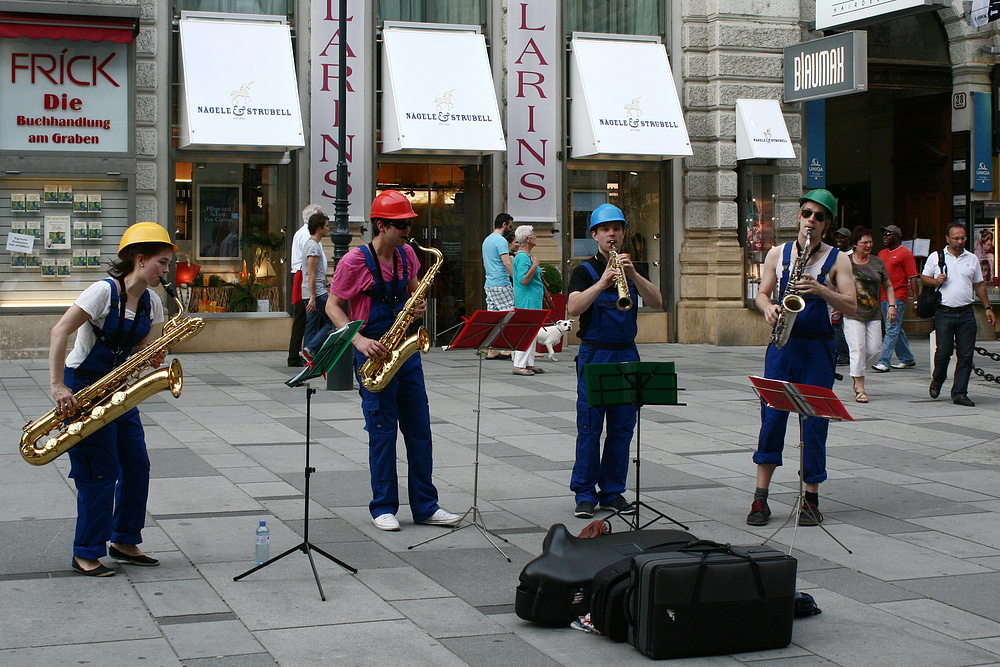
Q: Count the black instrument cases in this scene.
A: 3